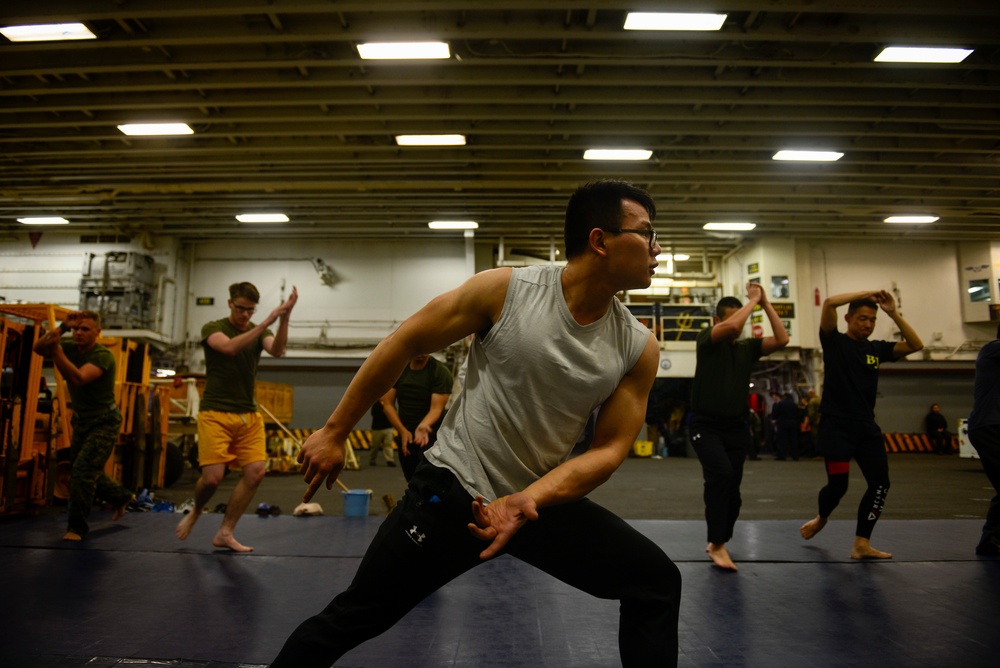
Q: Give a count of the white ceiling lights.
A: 13